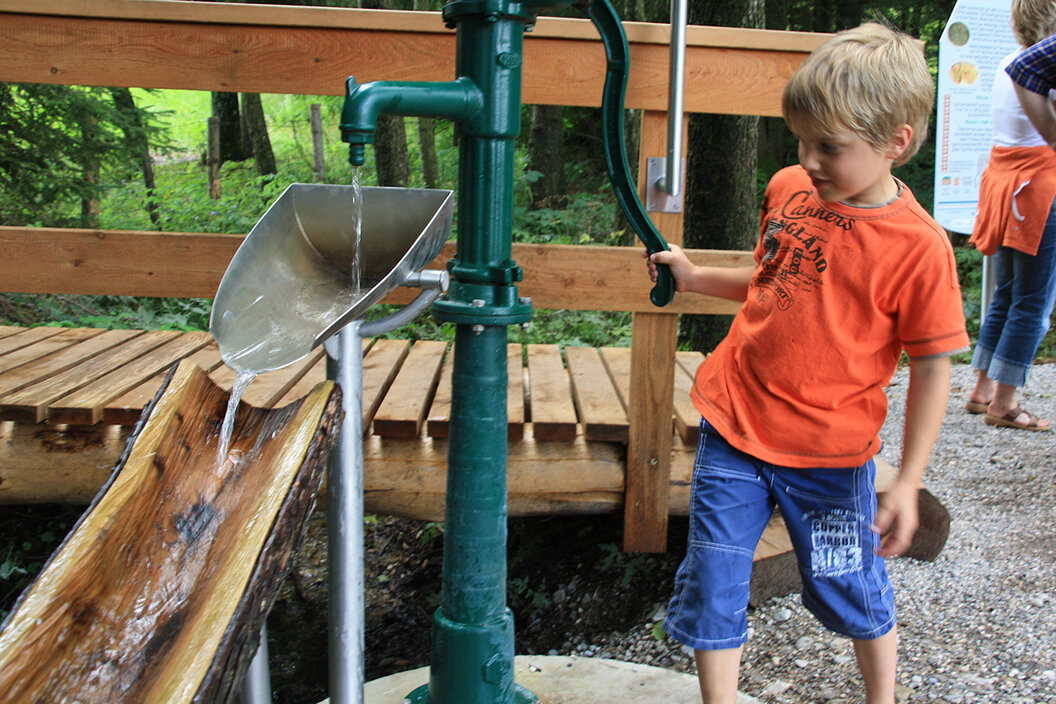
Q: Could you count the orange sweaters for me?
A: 1